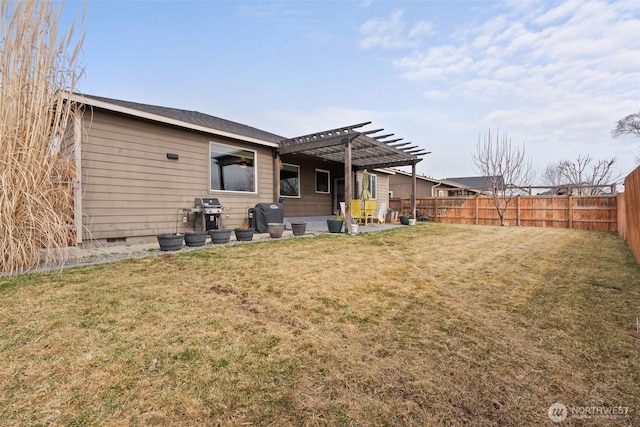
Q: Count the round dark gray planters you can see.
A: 4